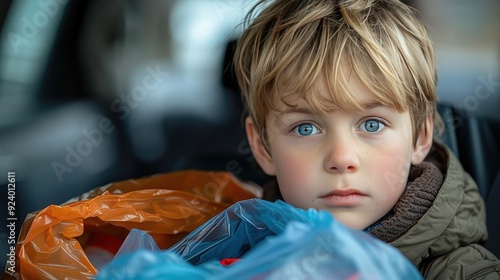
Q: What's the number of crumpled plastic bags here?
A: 2